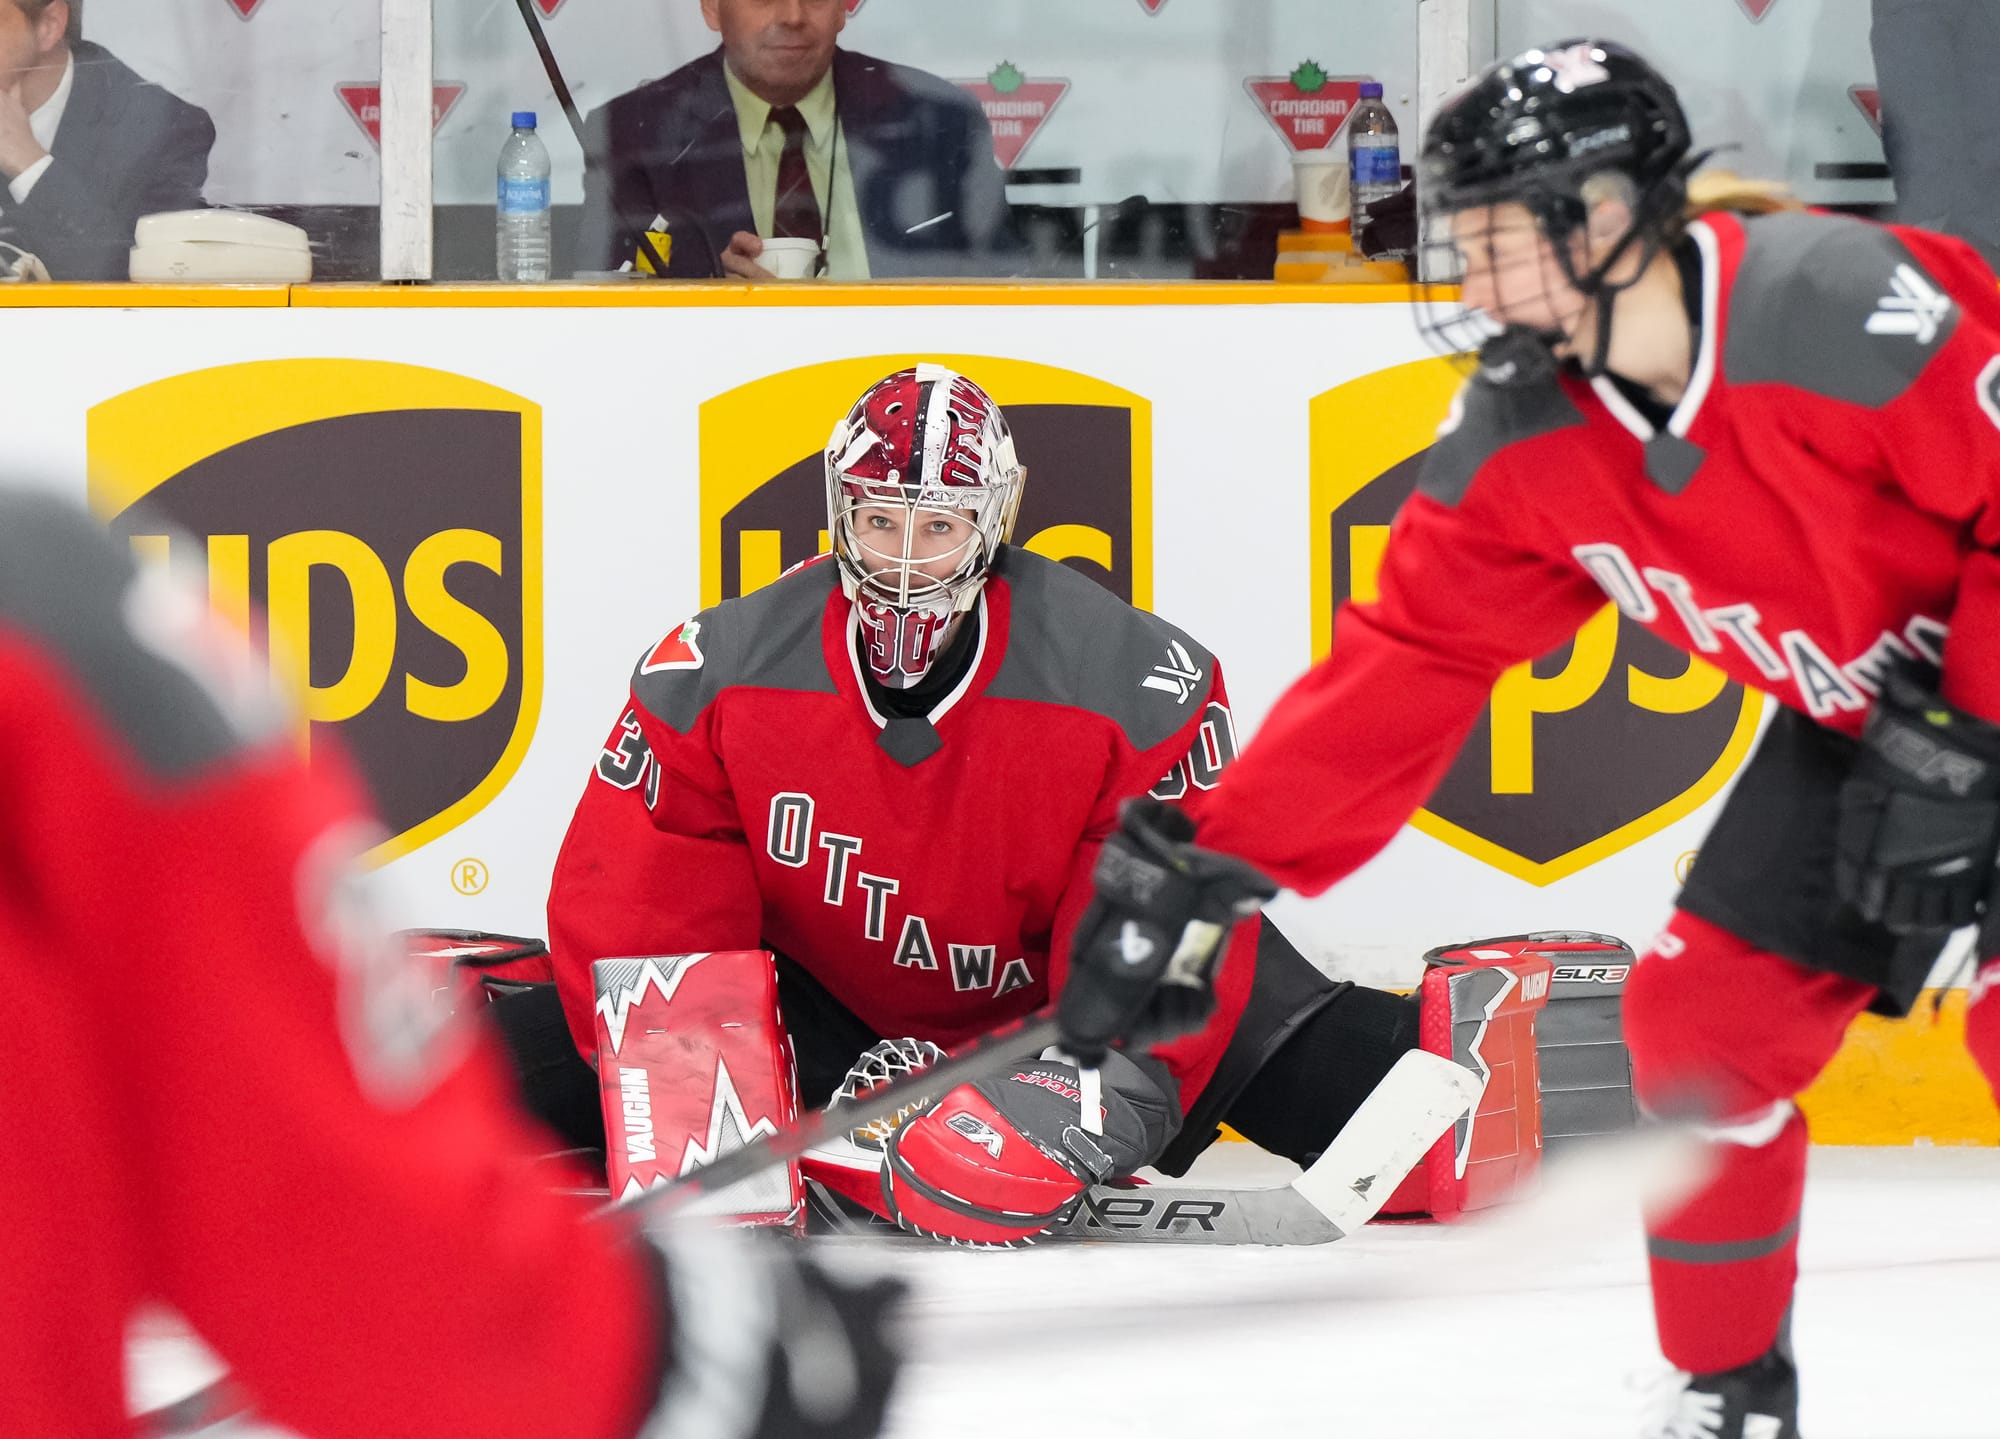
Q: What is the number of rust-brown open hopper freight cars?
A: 0